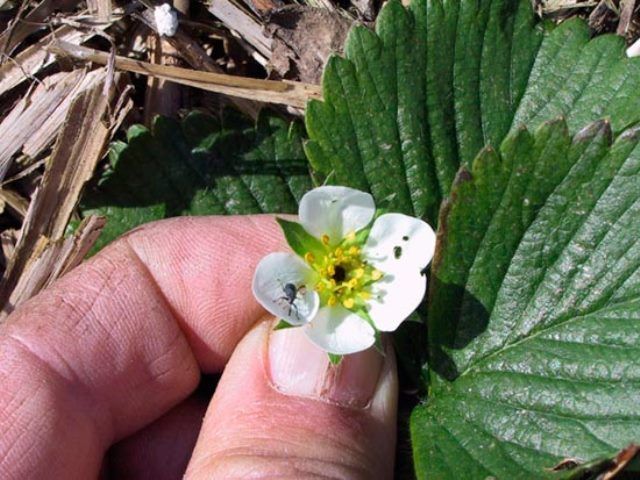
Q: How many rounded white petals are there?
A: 5